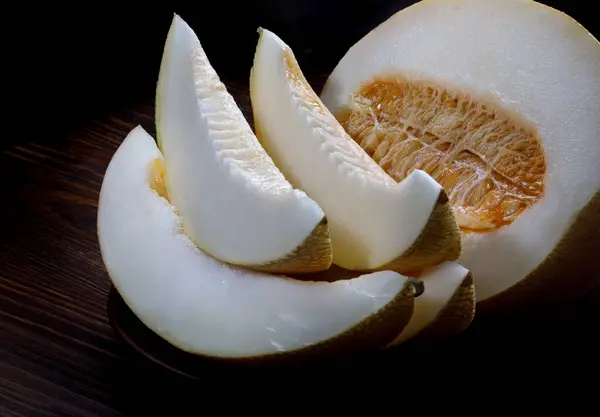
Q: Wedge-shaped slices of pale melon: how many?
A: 4